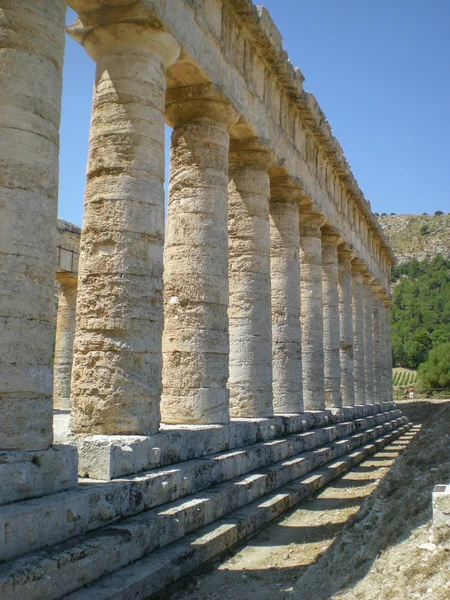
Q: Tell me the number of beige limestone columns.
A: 14